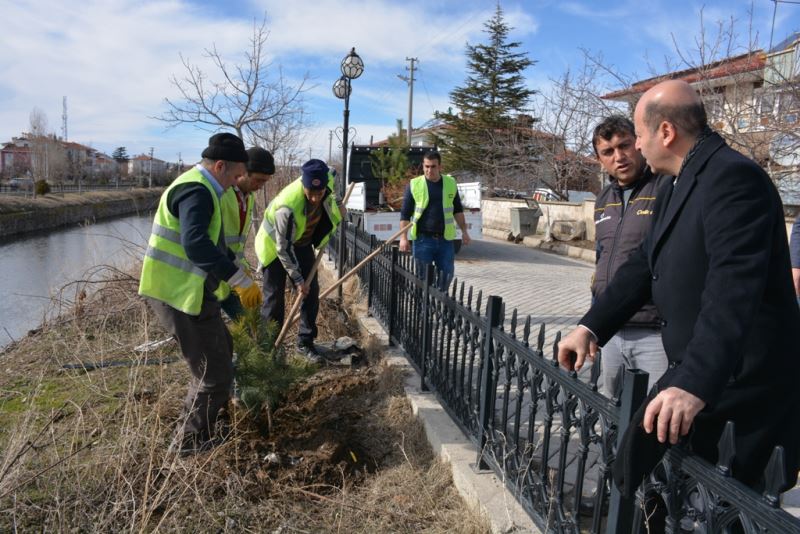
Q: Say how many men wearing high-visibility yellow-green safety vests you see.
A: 4